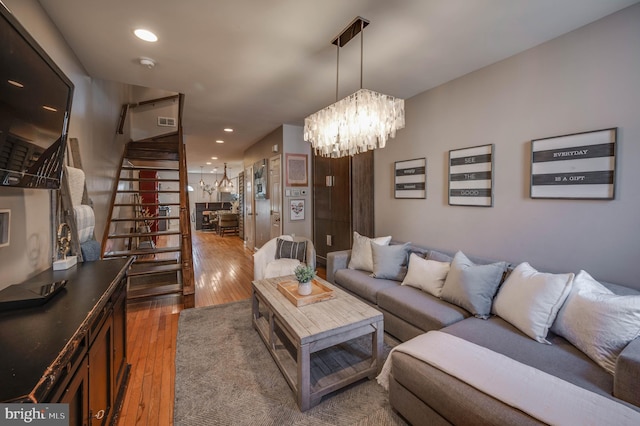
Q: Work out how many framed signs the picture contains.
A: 3